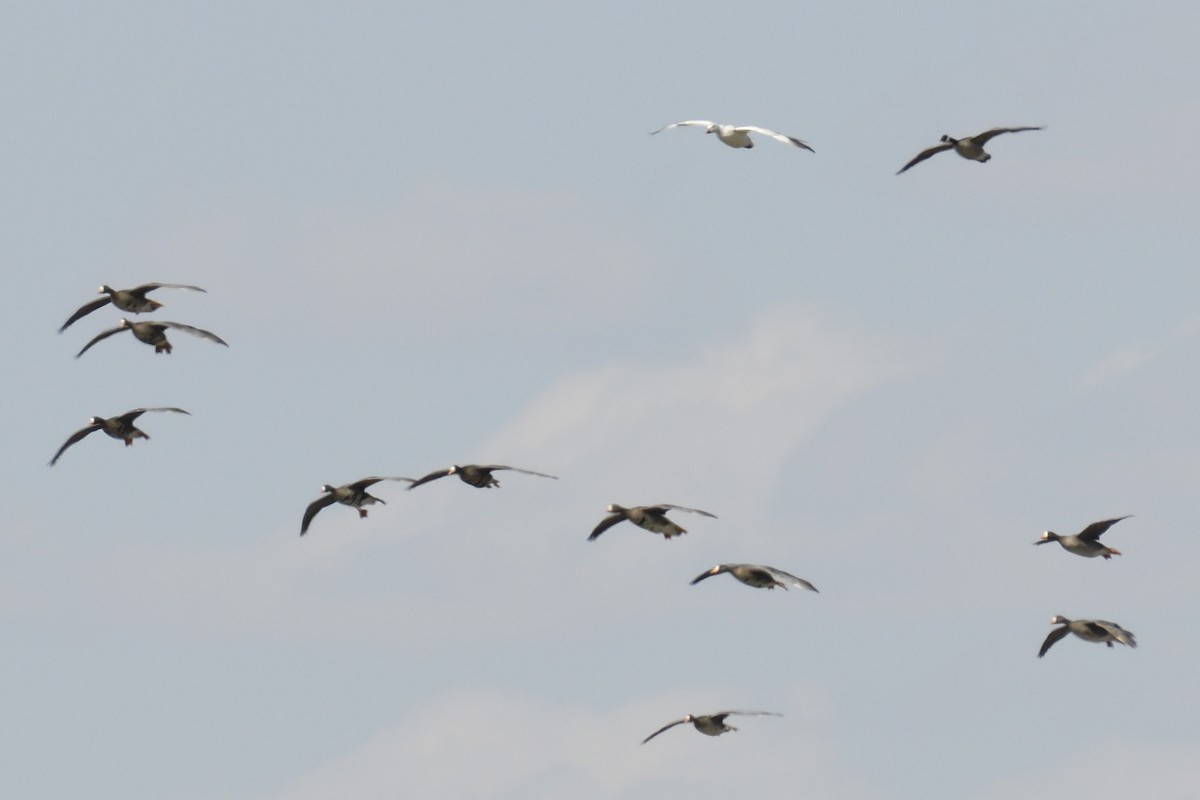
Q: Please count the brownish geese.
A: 11